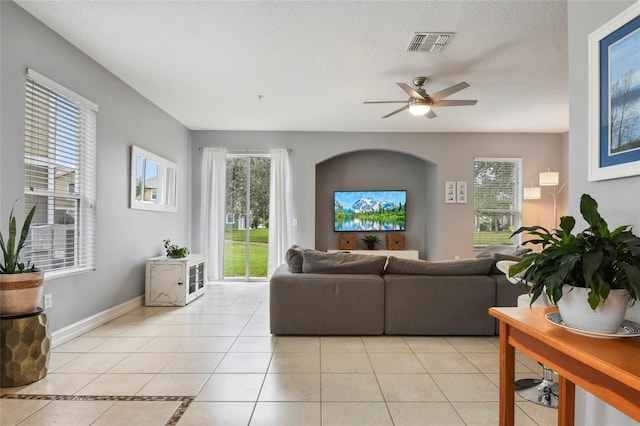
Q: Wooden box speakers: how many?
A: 2